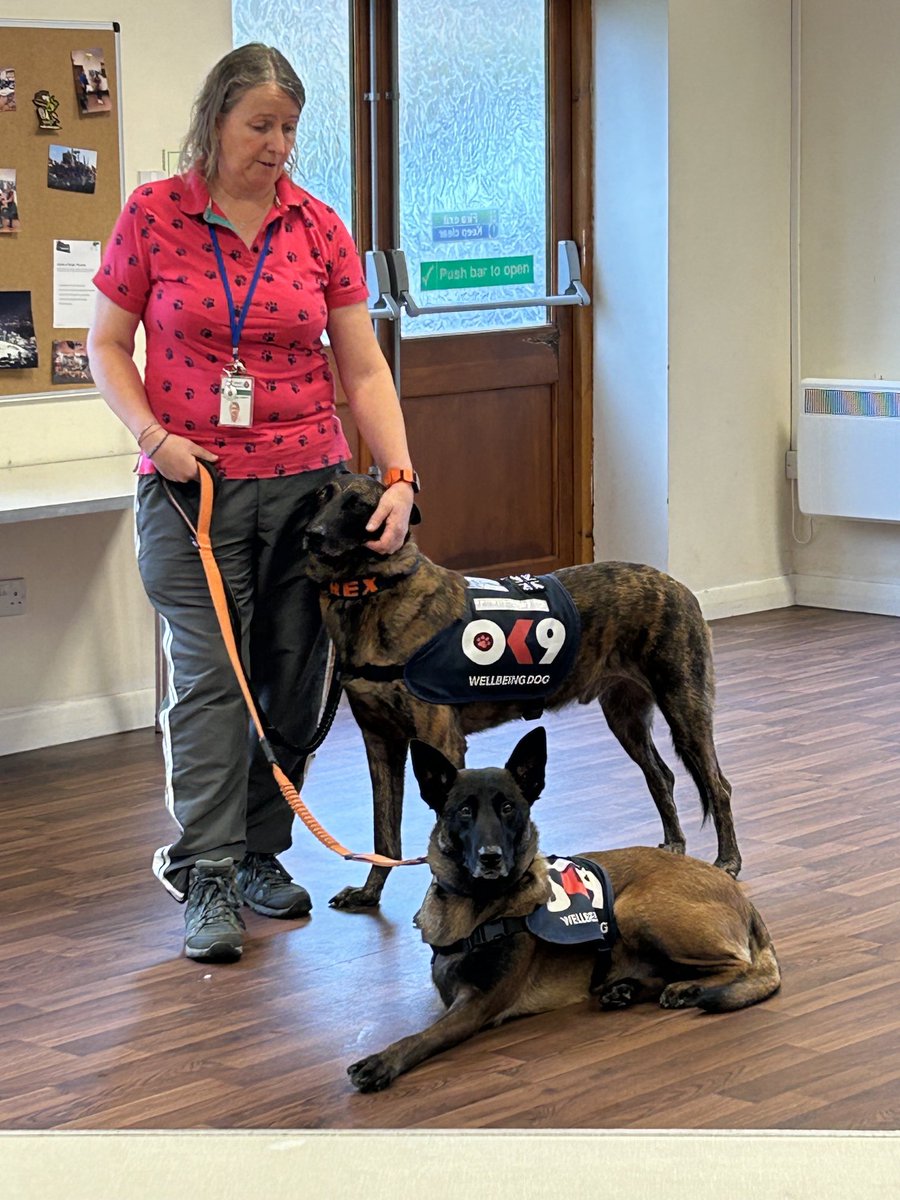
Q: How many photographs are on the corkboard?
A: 6